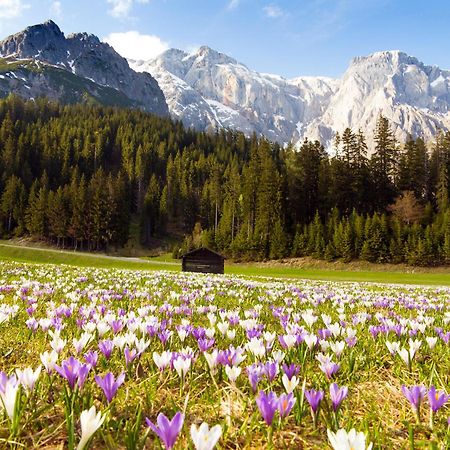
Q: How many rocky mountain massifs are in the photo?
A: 3